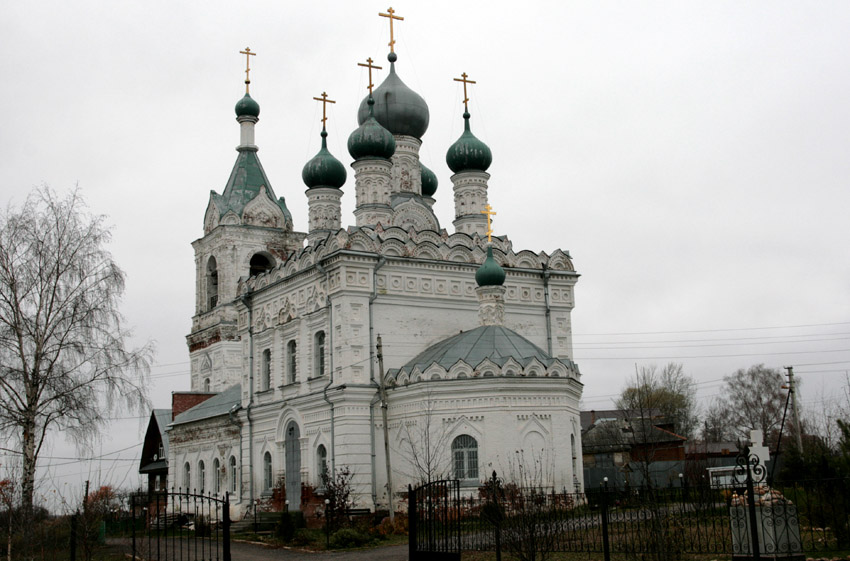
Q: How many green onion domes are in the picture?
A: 6